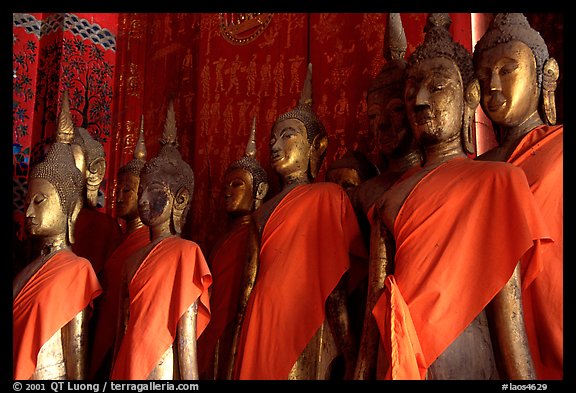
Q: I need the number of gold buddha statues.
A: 10